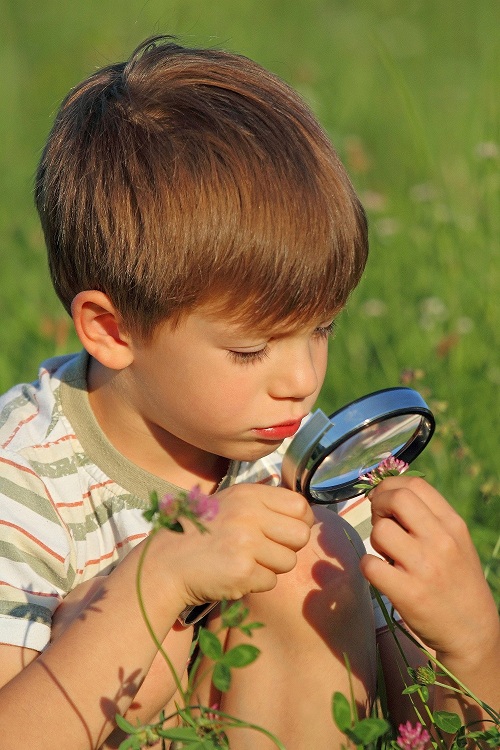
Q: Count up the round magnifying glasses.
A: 1